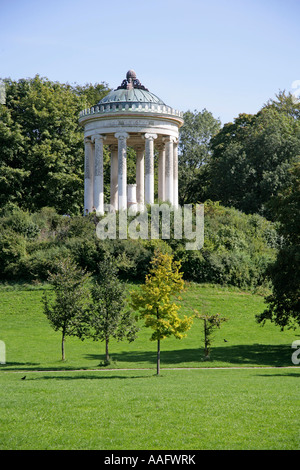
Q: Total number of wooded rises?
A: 1